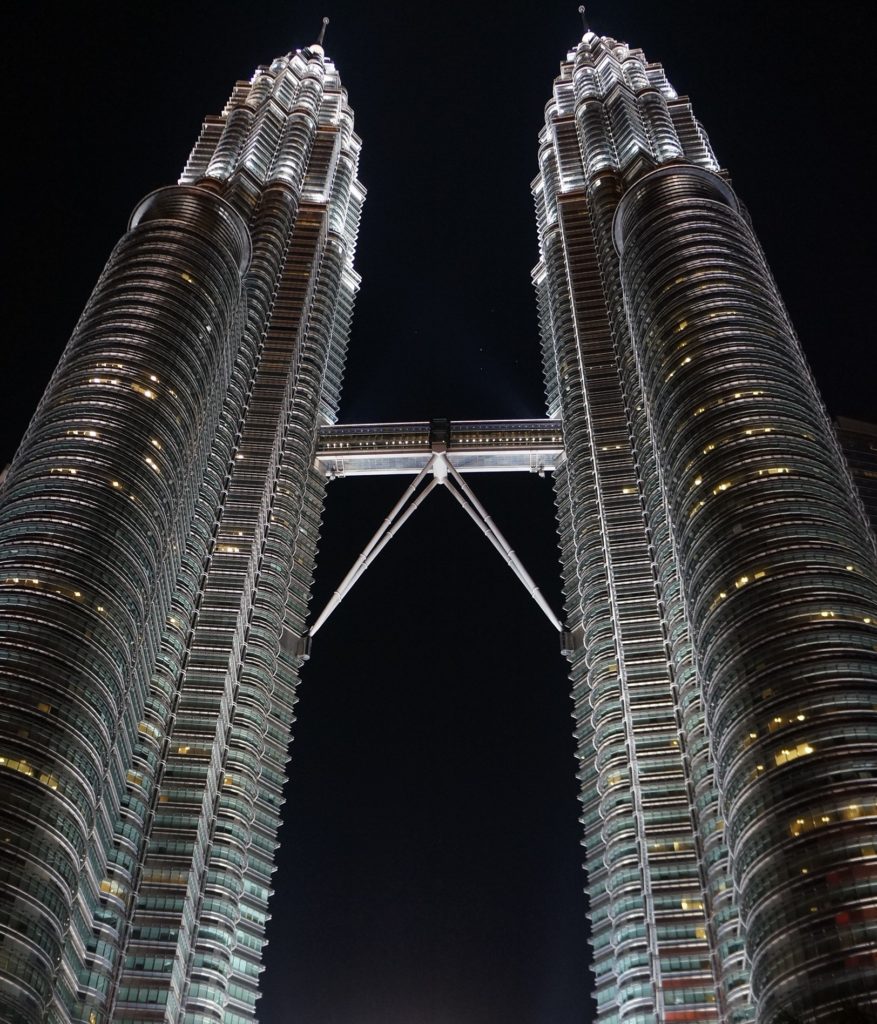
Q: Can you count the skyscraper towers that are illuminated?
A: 2